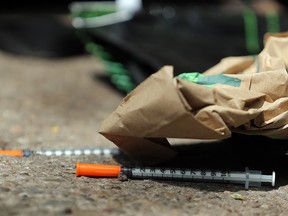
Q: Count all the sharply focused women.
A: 0